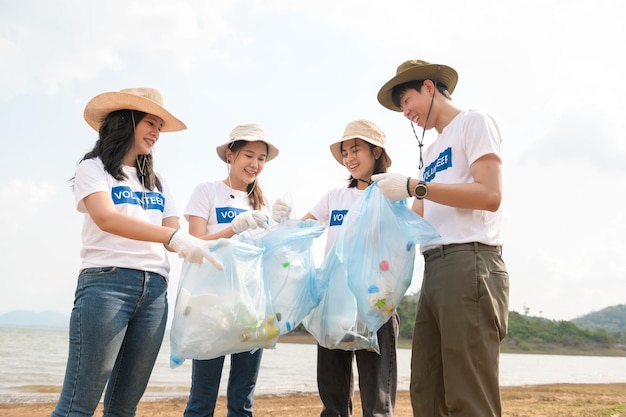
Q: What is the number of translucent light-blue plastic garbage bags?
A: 4